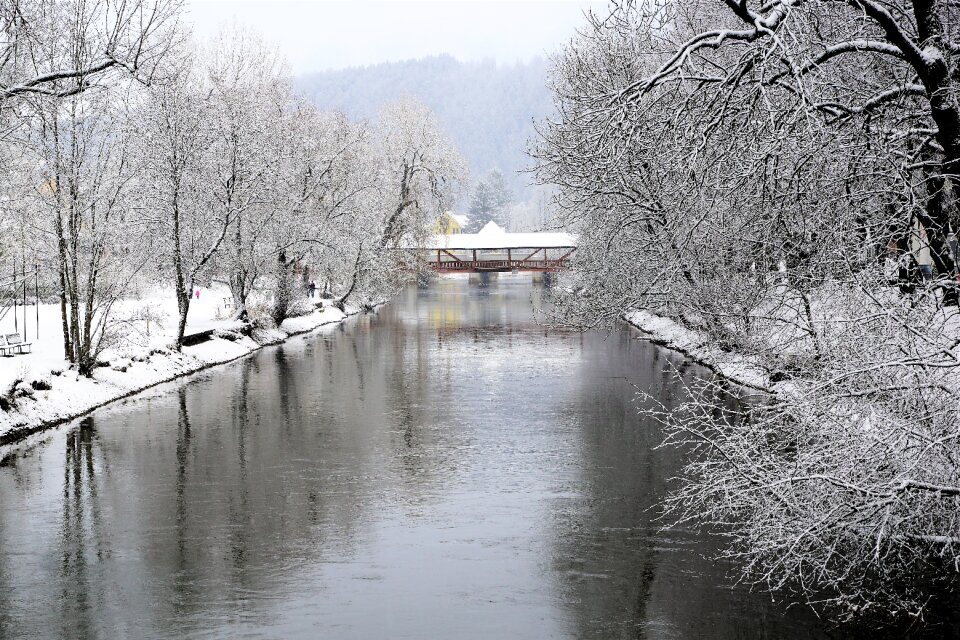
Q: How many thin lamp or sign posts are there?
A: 3